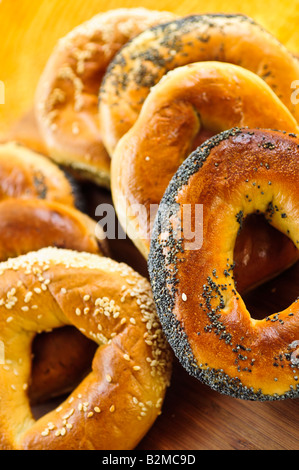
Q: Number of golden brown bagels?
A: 7